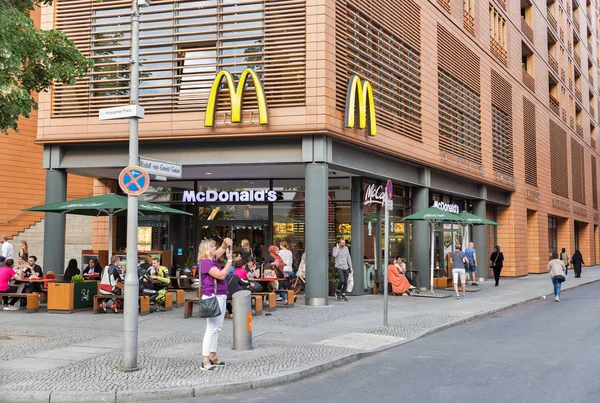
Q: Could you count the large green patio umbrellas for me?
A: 3